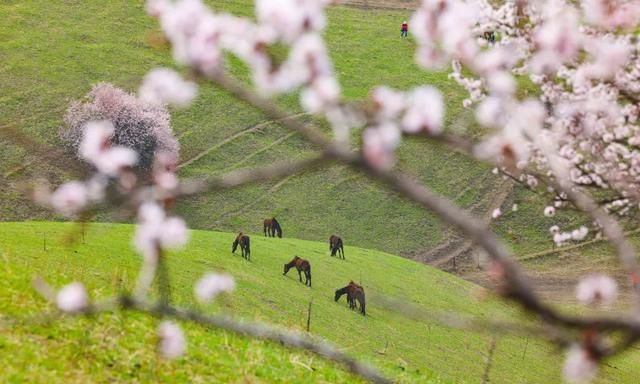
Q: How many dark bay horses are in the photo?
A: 5